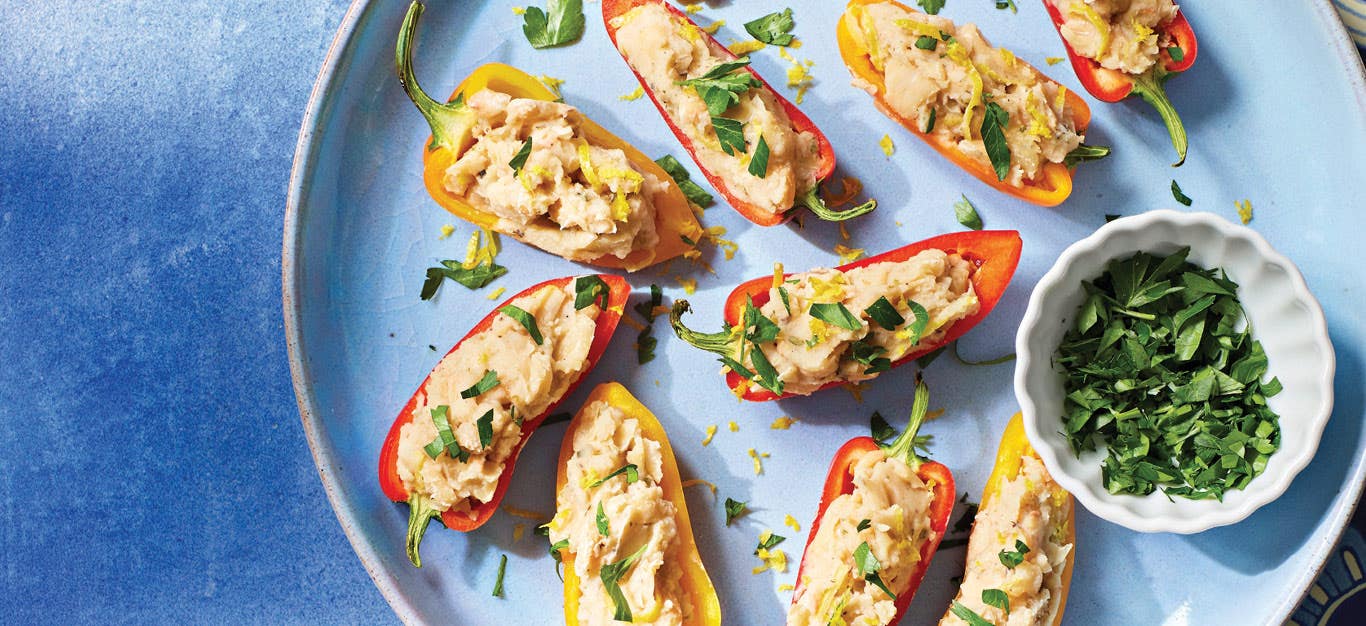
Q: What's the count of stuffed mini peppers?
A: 9